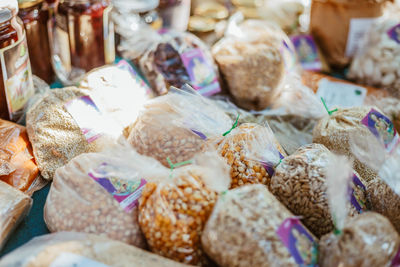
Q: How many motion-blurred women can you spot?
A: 0